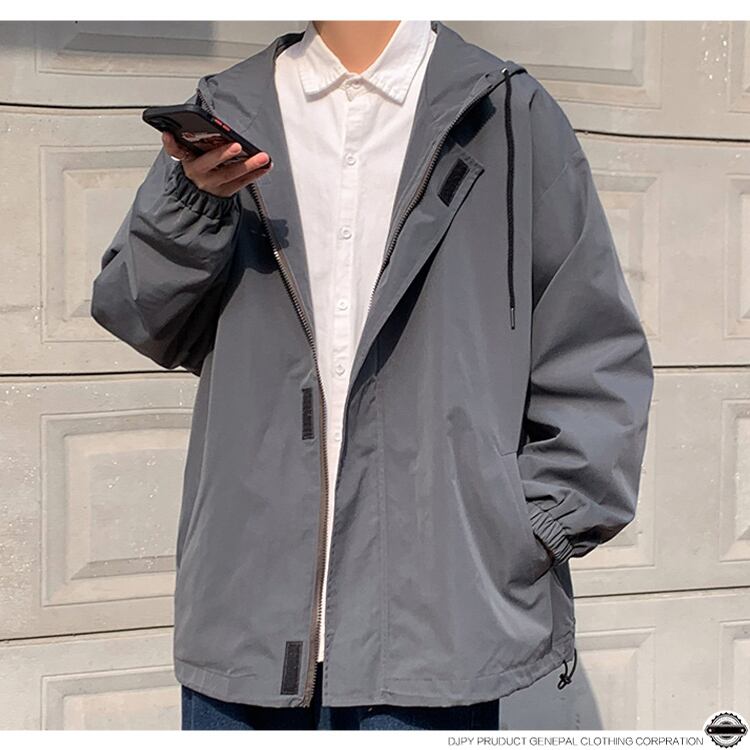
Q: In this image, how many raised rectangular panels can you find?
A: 12